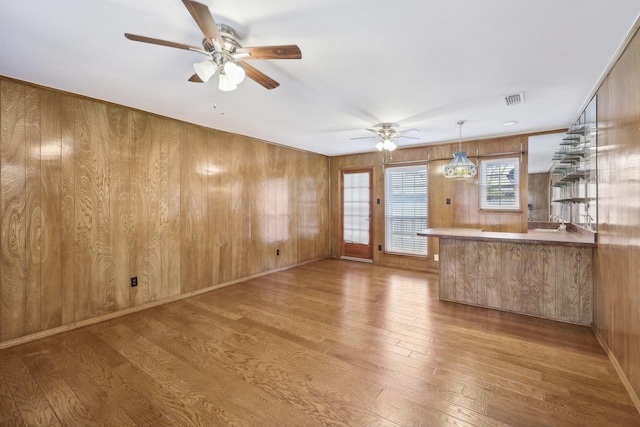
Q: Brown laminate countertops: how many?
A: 1